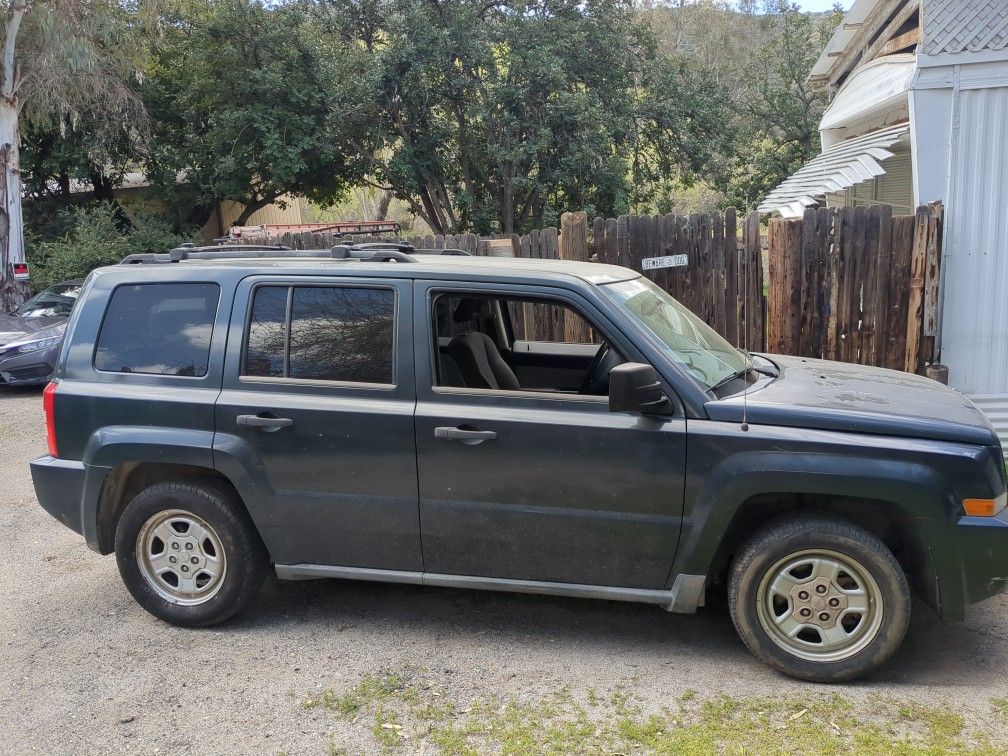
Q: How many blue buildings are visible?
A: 0